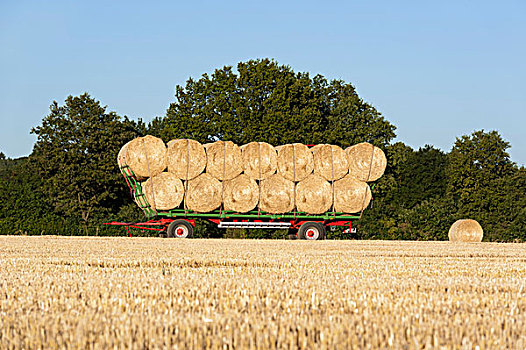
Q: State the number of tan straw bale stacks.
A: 14